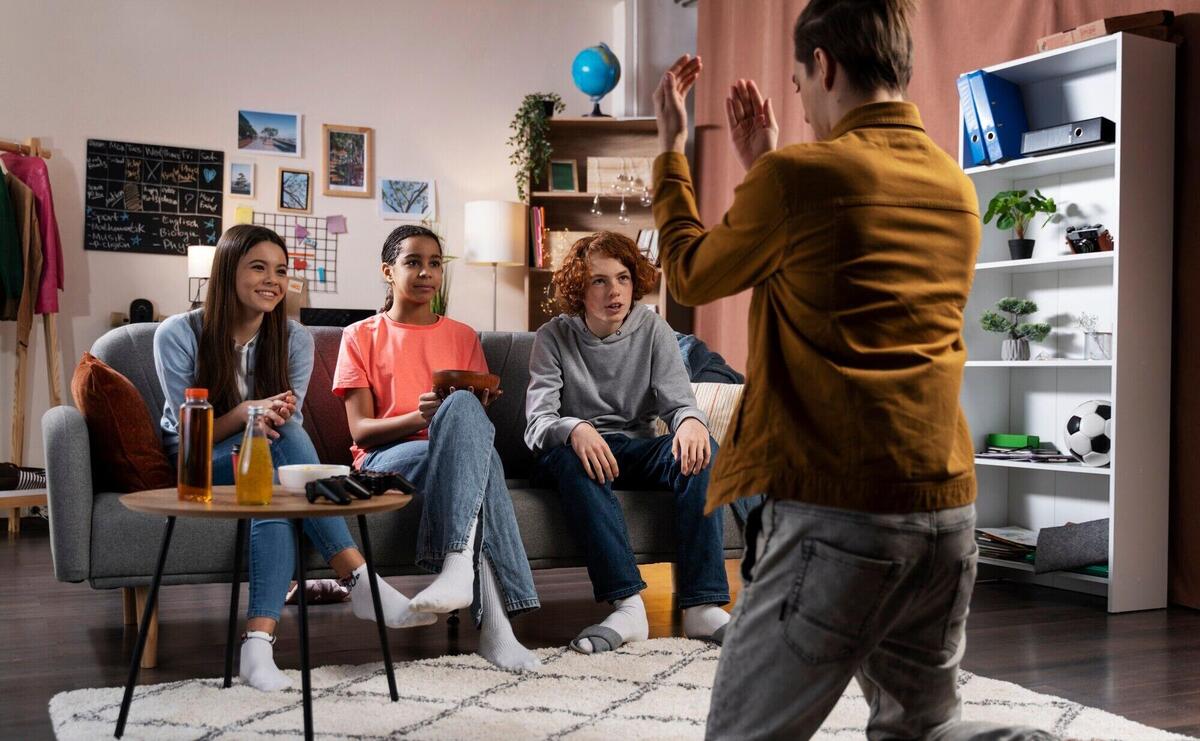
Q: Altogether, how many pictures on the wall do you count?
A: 5